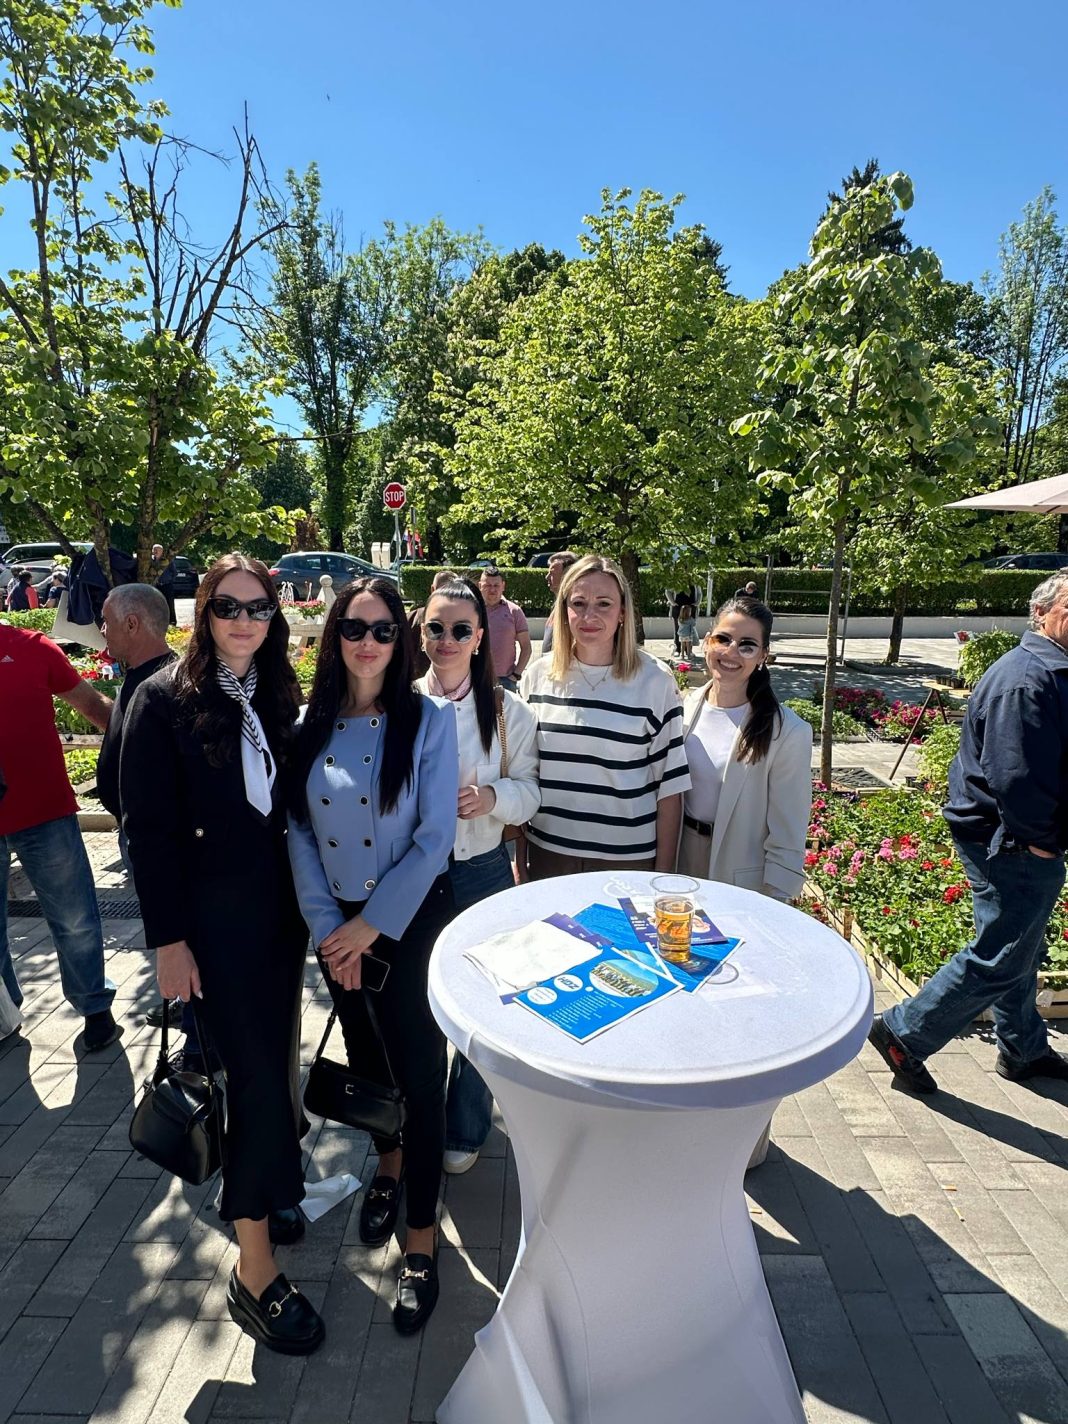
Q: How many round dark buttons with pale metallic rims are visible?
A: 10